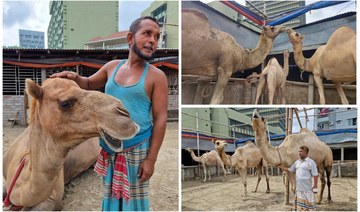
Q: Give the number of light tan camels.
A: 7